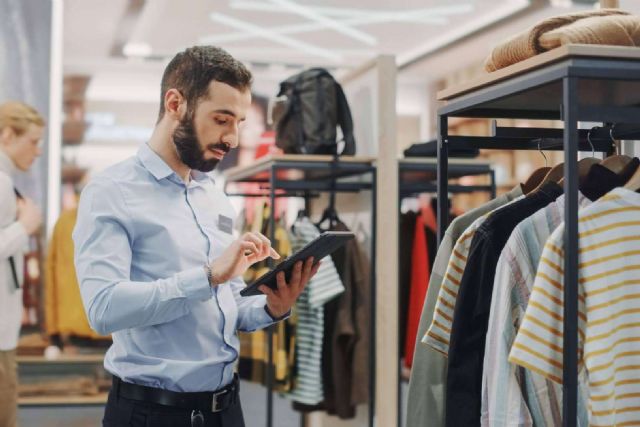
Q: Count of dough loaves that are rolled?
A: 0